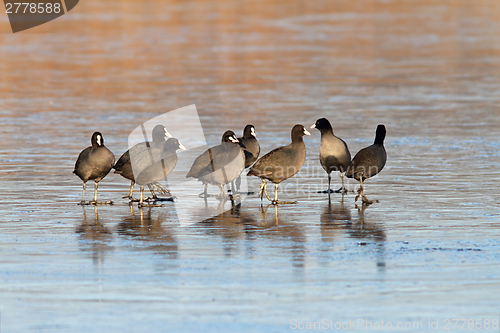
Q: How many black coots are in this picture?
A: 8